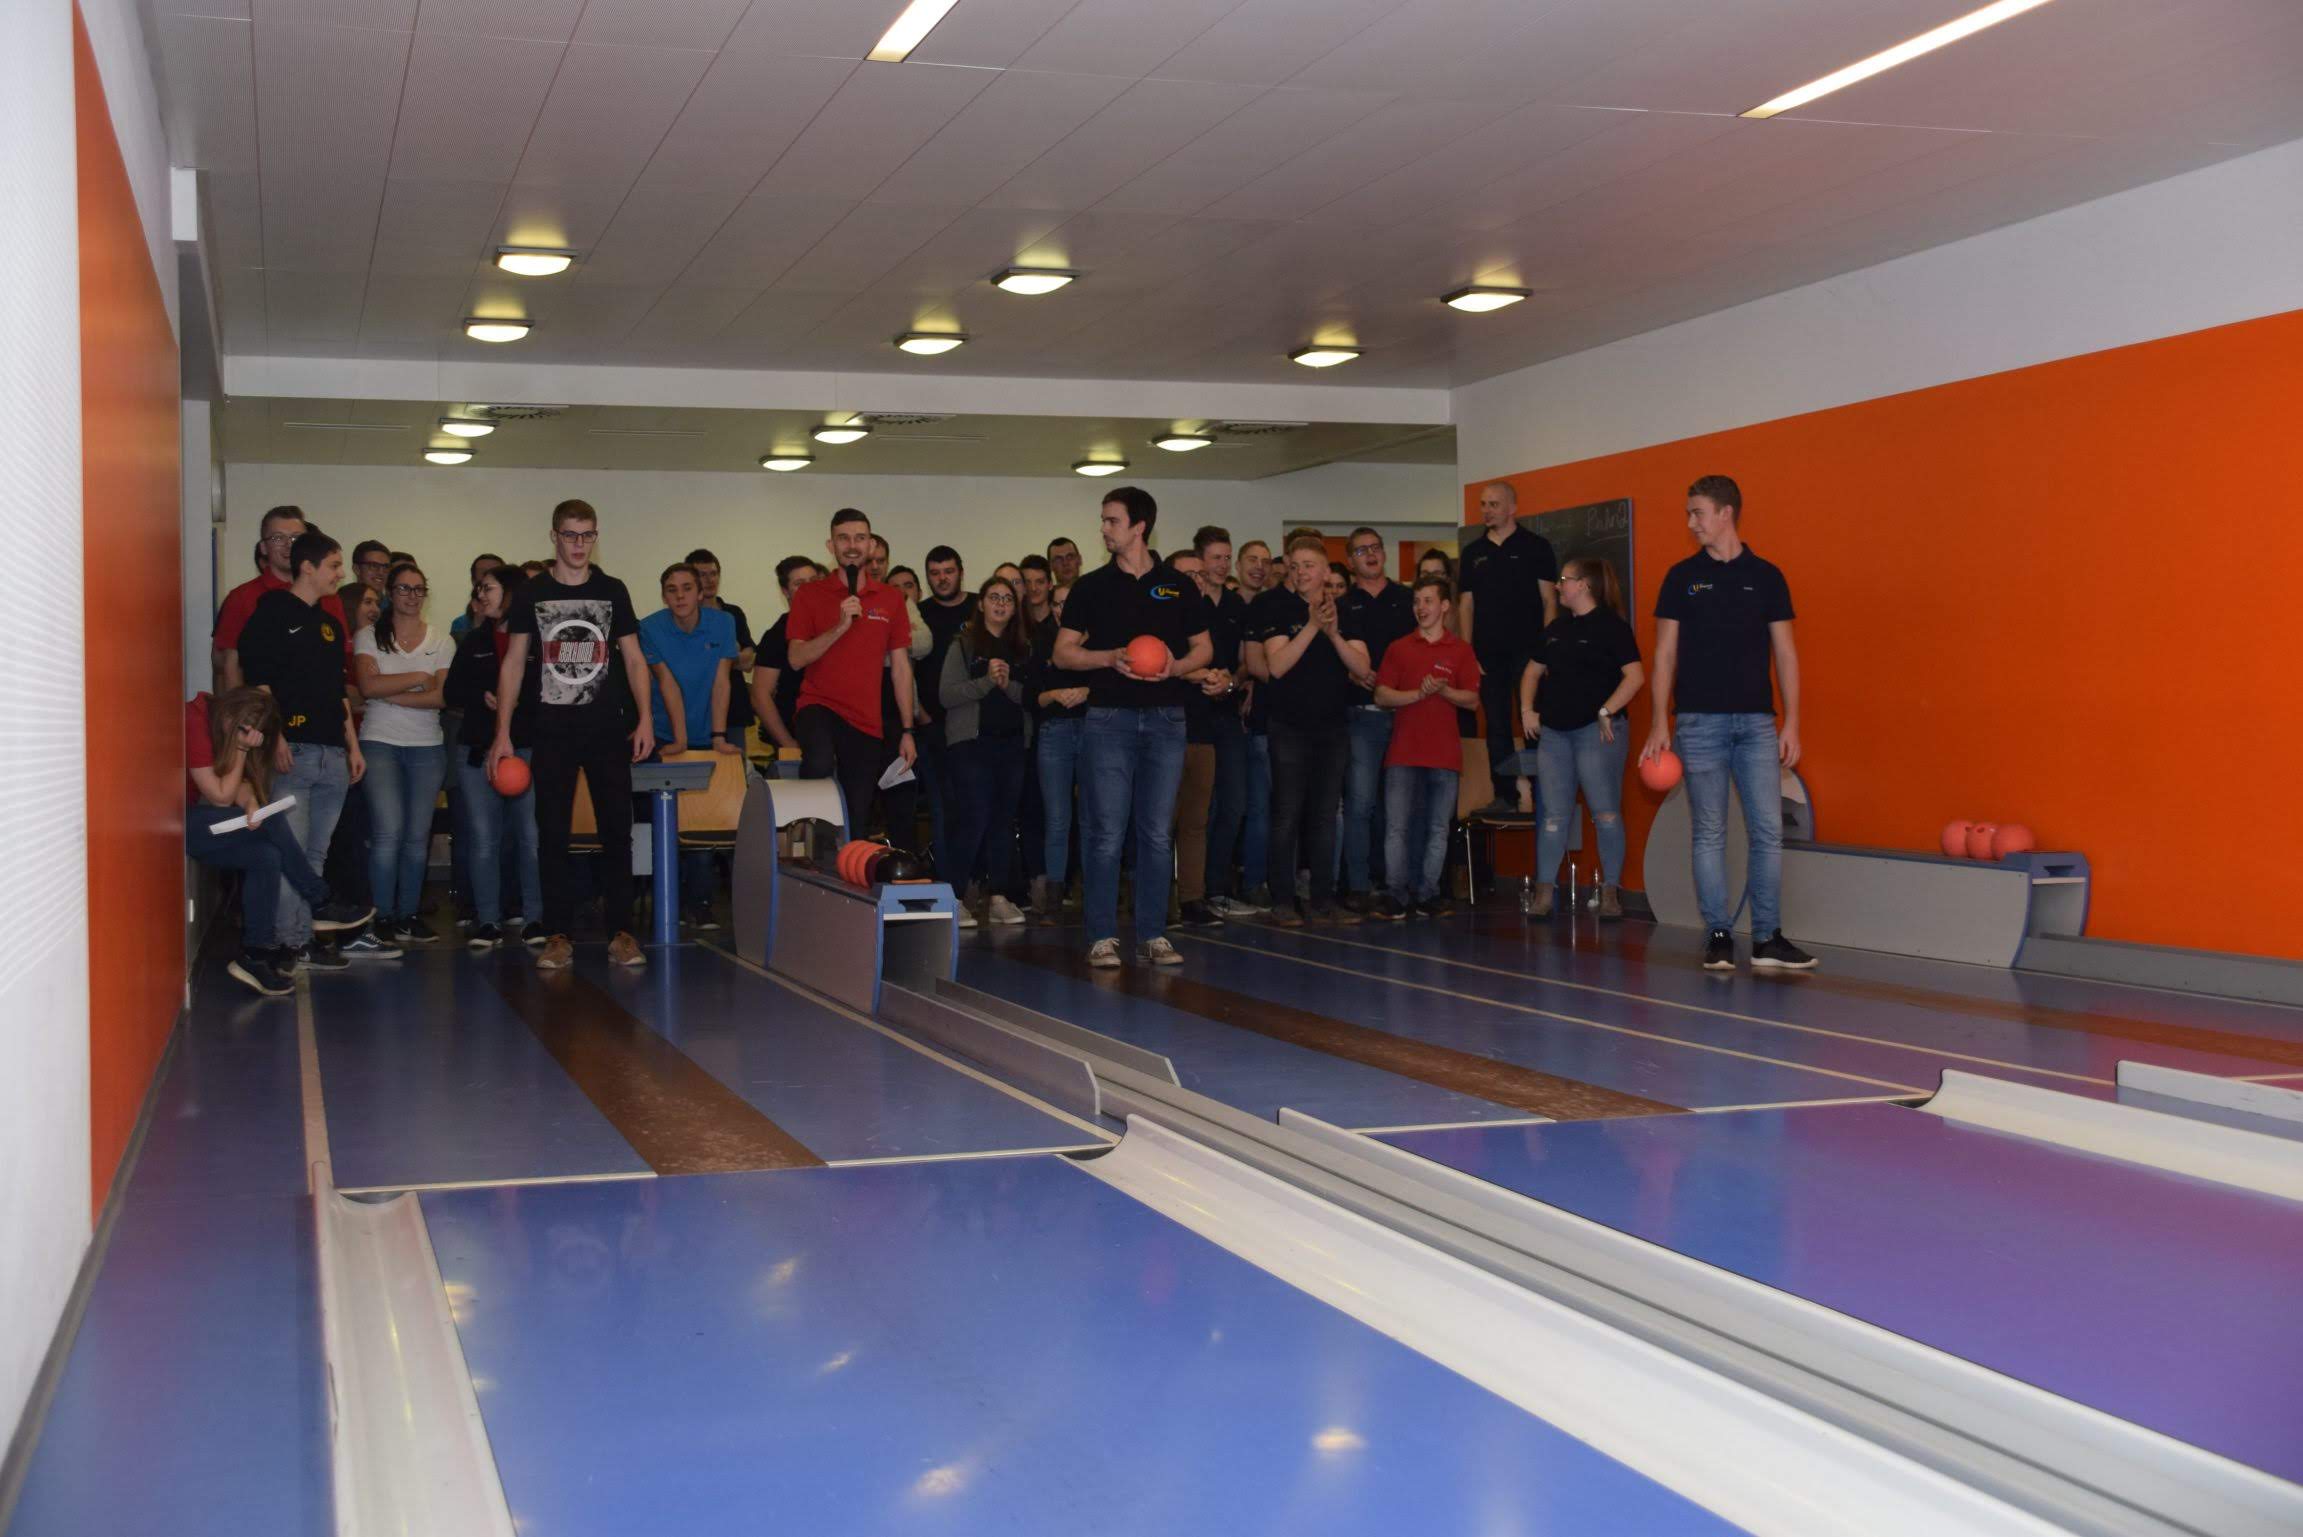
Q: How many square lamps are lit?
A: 12